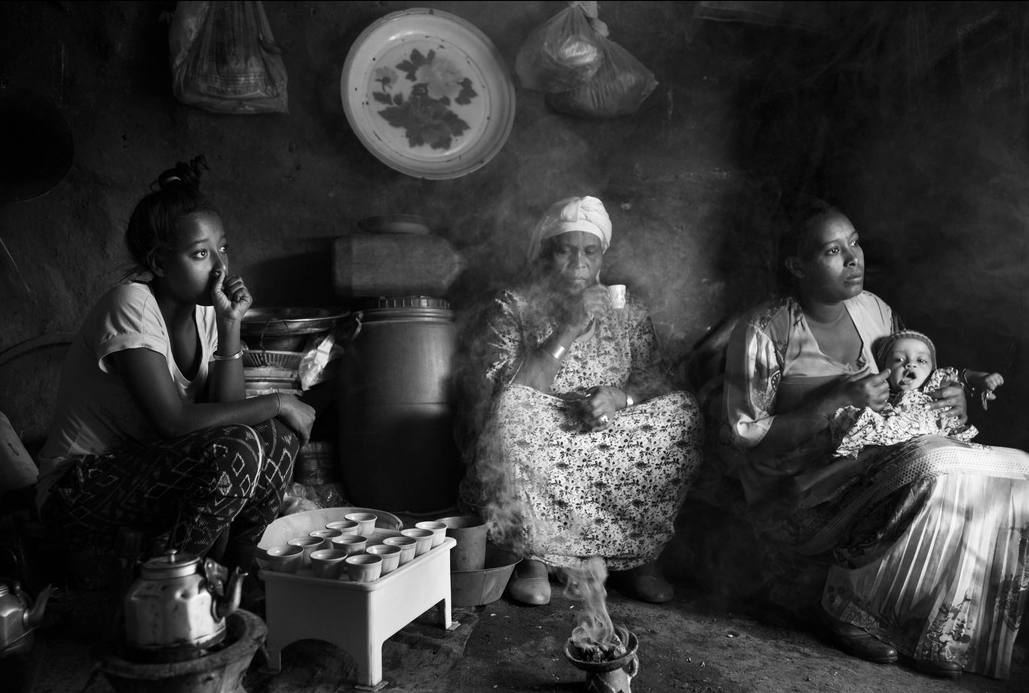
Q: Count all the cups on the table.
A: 12